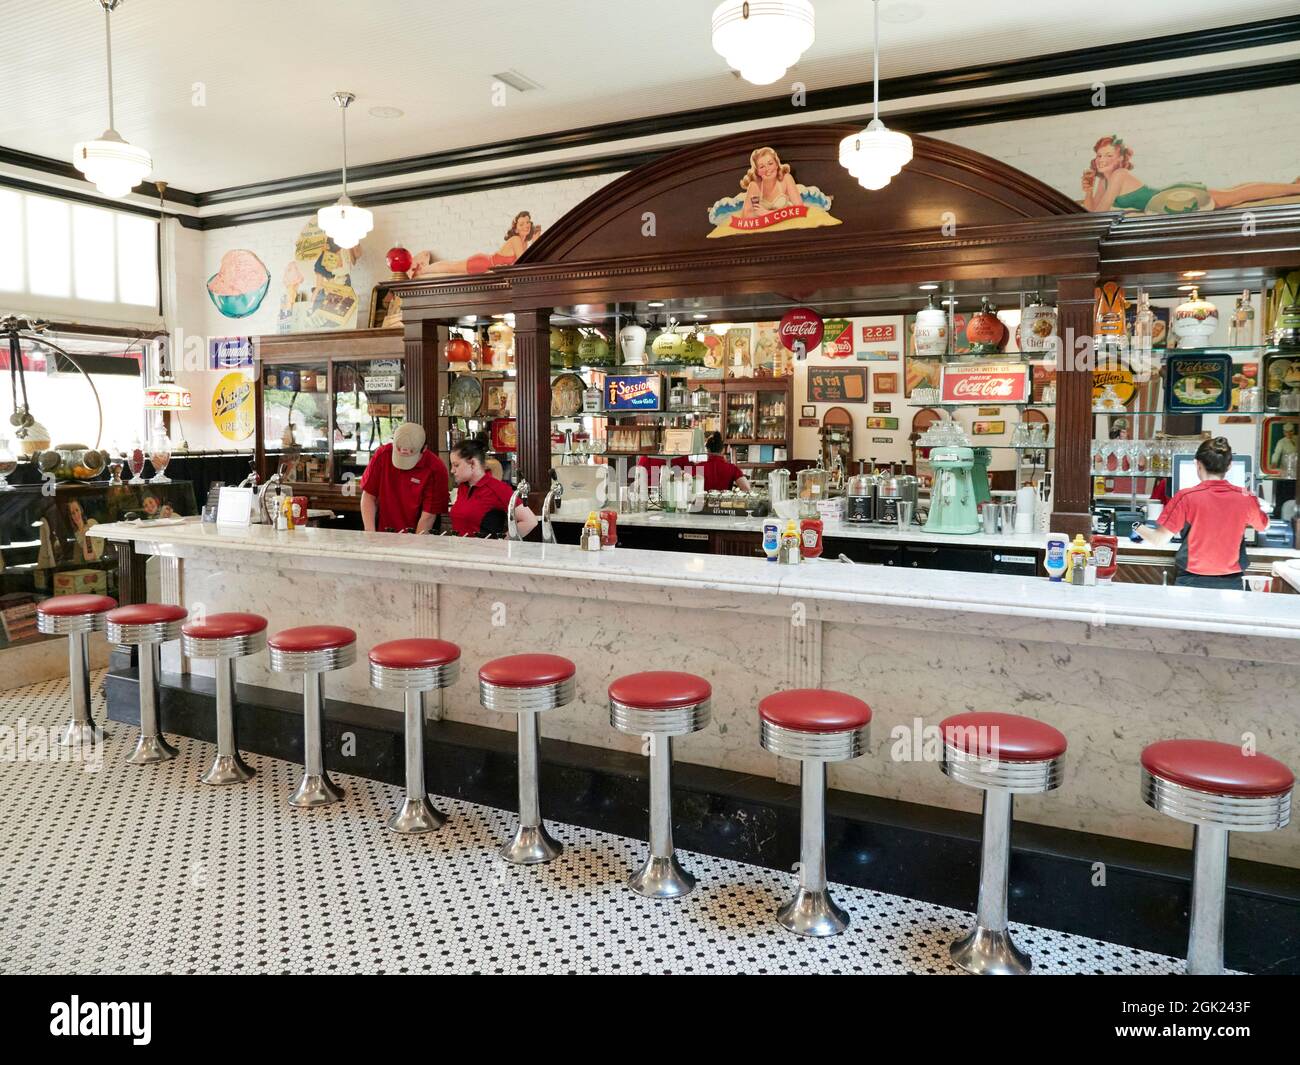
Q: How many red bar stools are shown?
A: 10